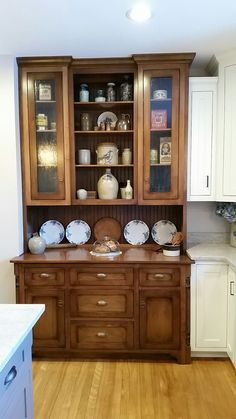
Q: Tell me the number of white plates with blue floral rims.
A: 4